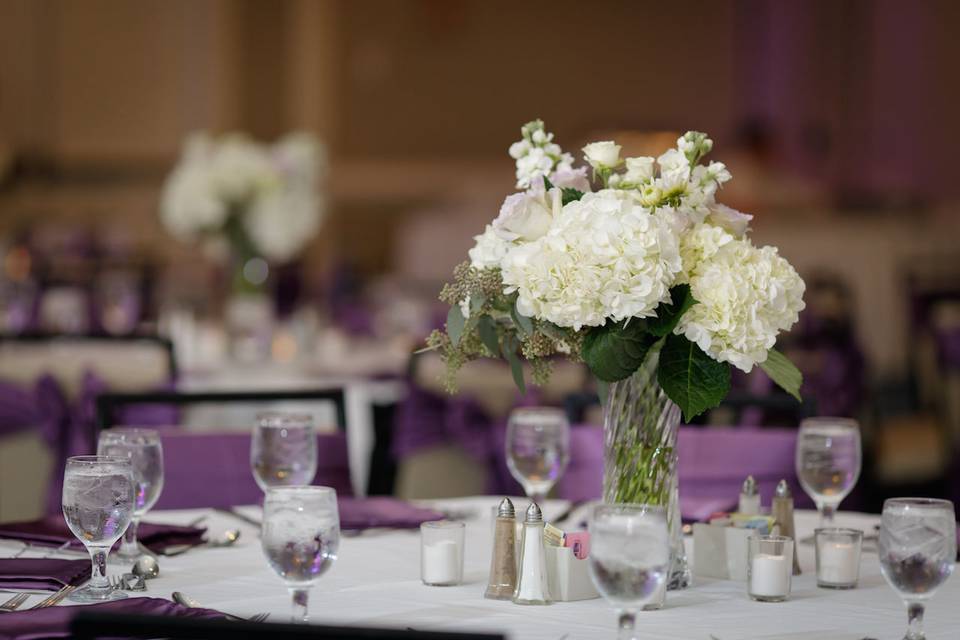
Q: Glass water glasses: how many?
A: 8